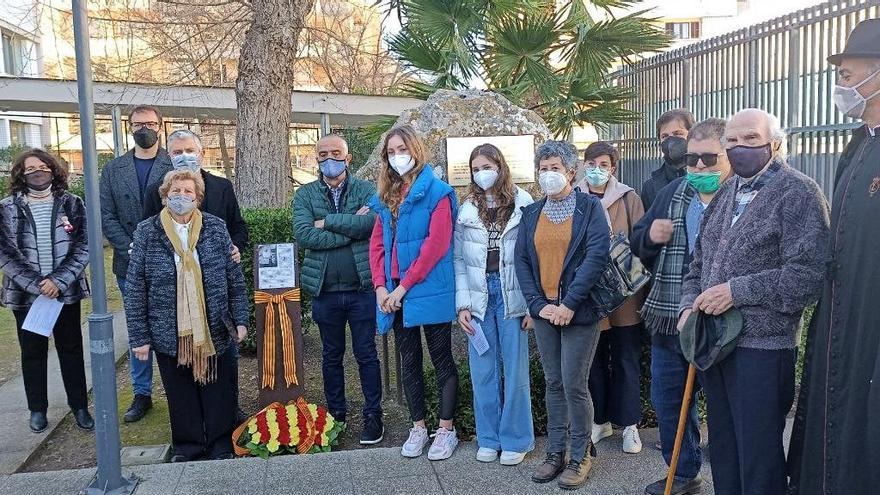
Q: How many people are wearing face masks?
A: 13